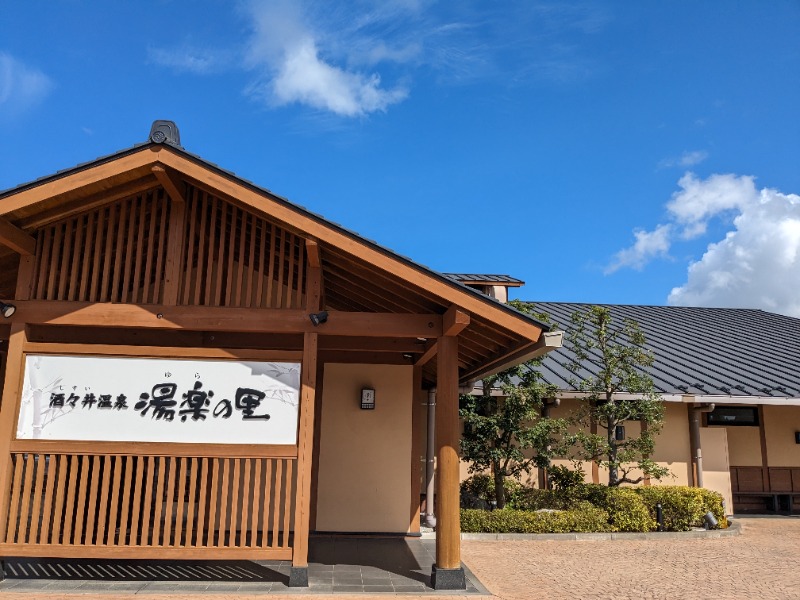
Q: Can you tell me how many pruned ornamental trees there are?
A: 2